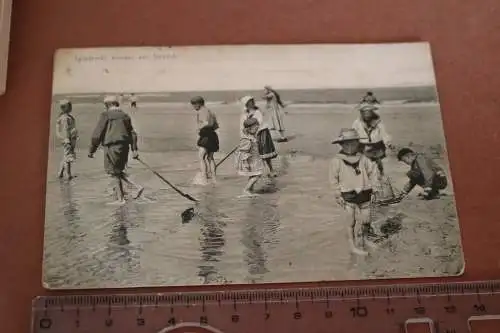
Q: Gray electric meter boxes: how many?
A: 0